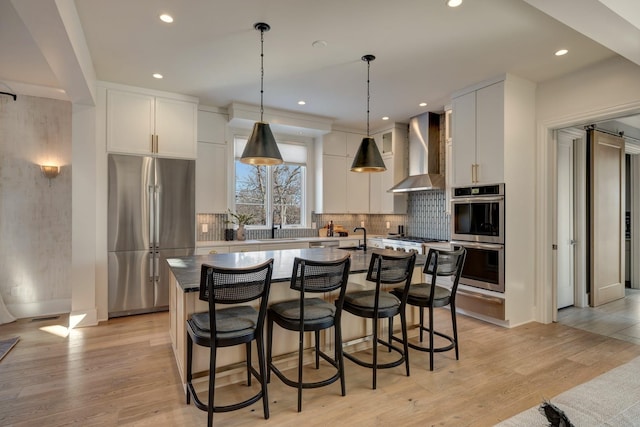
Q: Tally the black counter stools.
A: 4